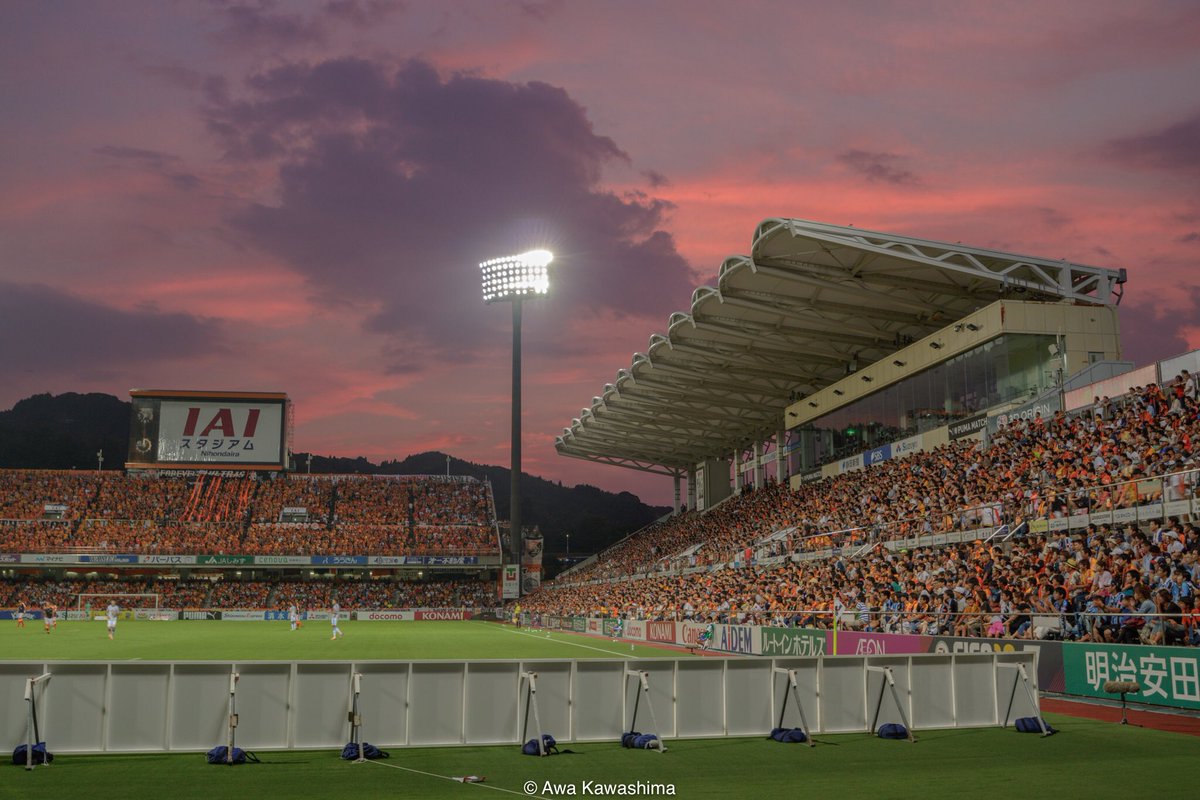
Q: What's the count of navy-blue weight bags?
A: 8